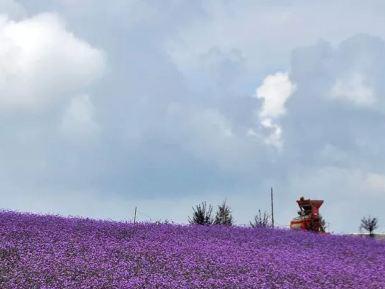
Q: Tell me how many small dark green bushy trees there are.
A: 4